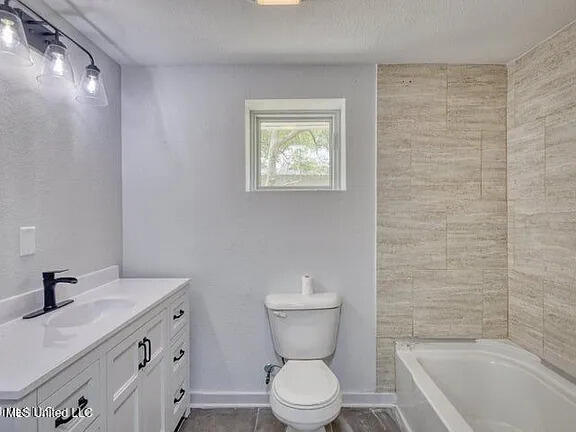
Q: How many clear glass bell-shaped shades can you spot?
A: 3